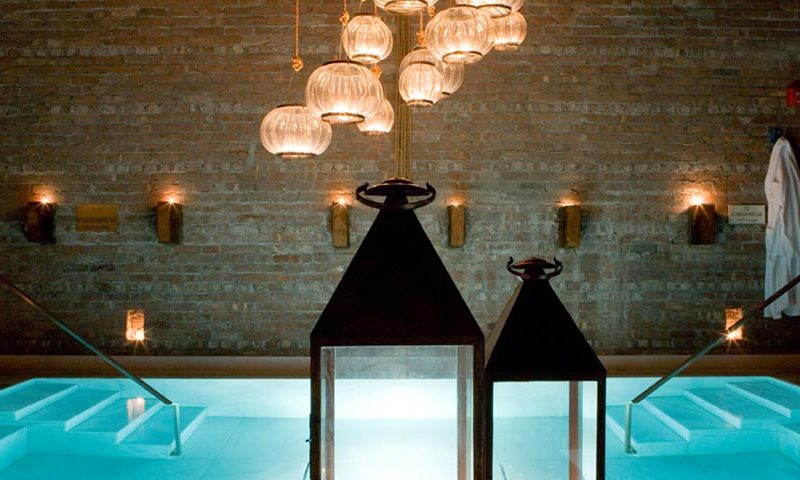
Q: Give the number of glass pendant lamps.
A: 10